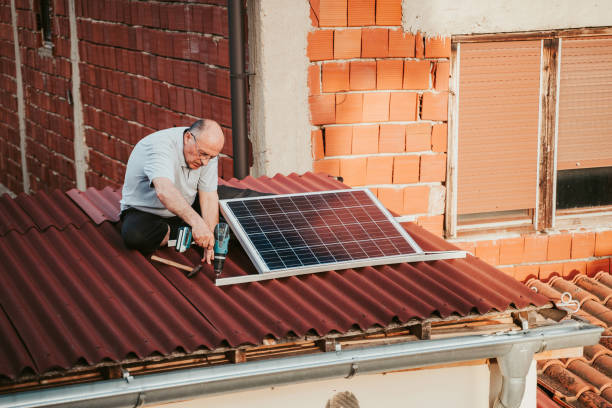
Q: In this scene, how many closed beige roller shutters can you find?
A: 2